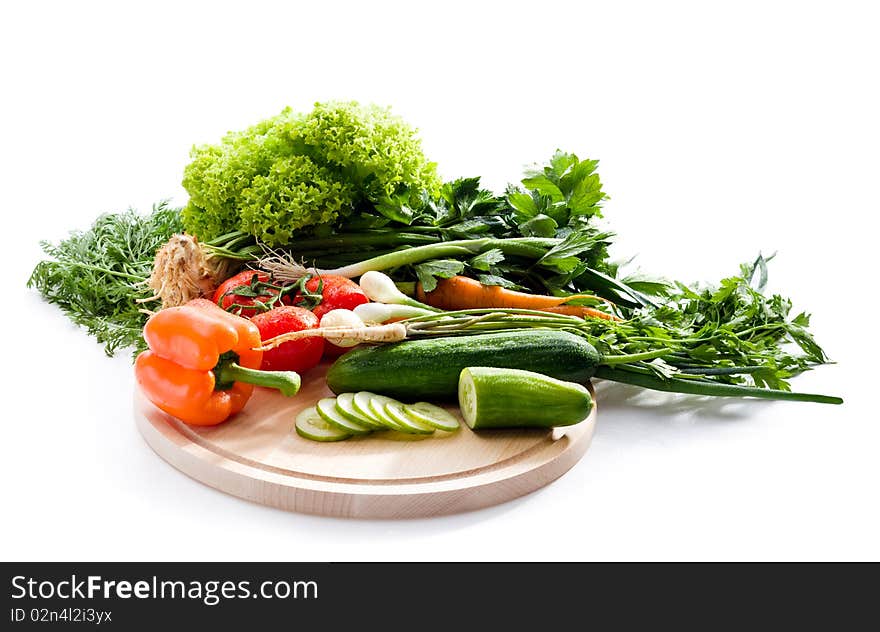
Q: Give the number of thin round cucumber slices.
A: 7